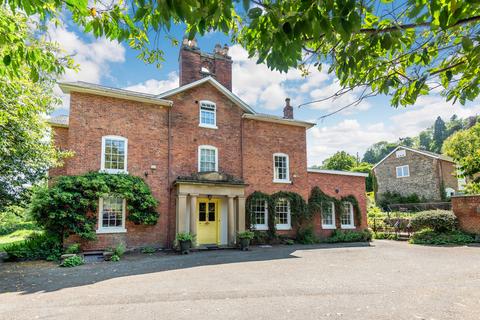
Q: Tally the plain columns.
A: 4